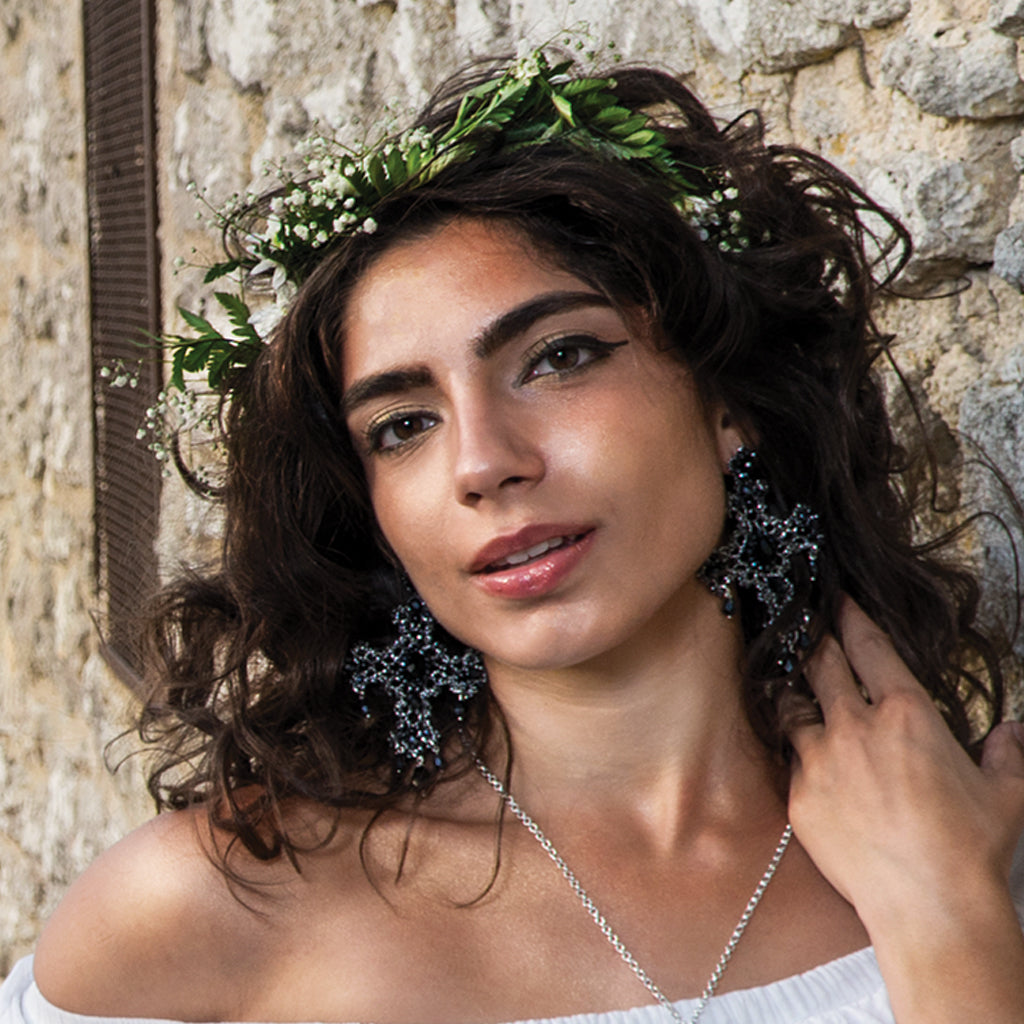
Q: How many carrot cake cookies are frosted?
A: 0